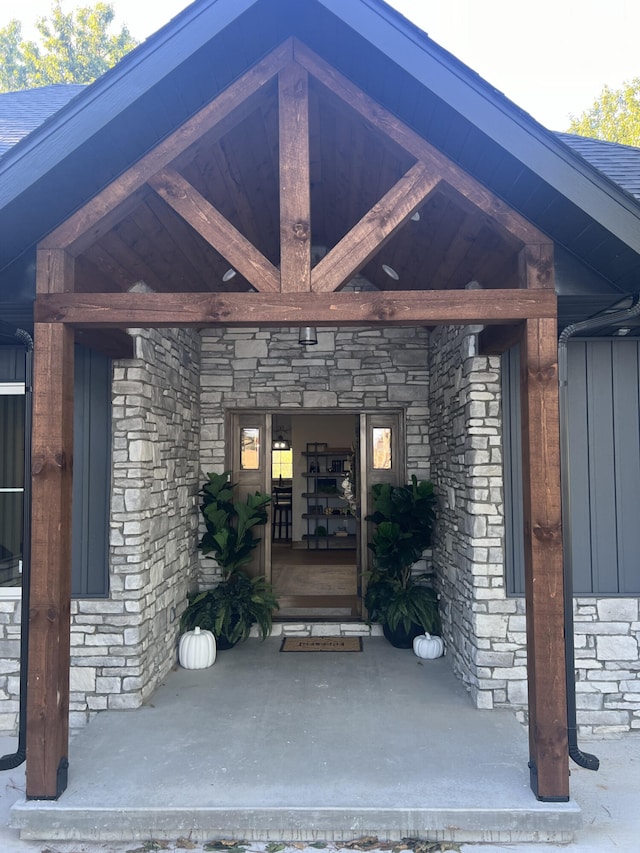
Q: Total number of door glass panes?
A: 2